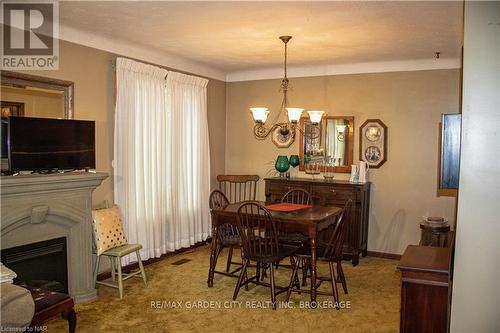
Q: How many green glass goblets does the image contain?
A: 2